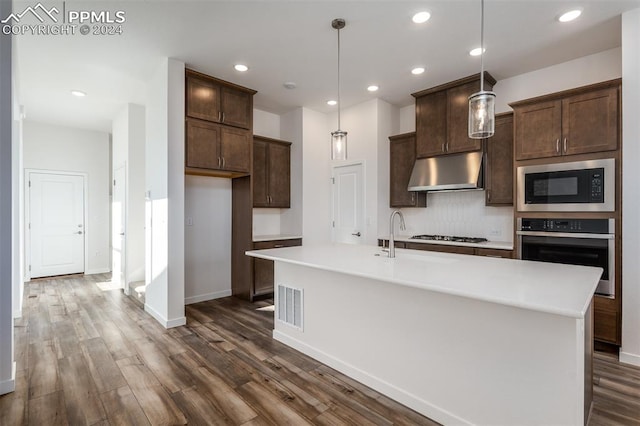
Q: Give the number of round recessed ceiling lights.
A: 8